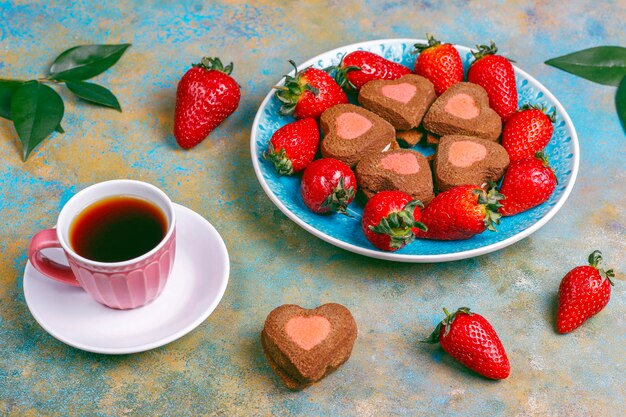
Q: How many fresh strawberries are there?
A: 13